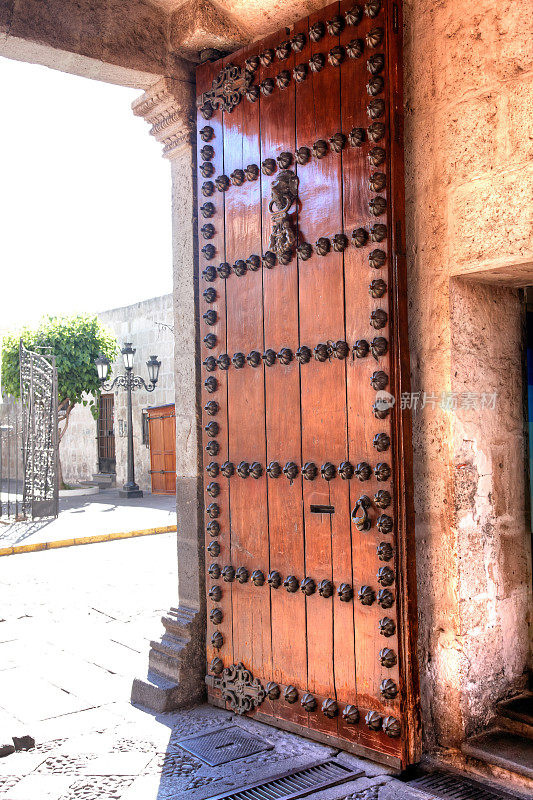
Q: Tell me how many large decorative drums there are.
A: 0